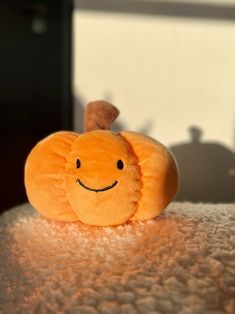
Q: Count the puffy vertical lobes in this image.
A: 3